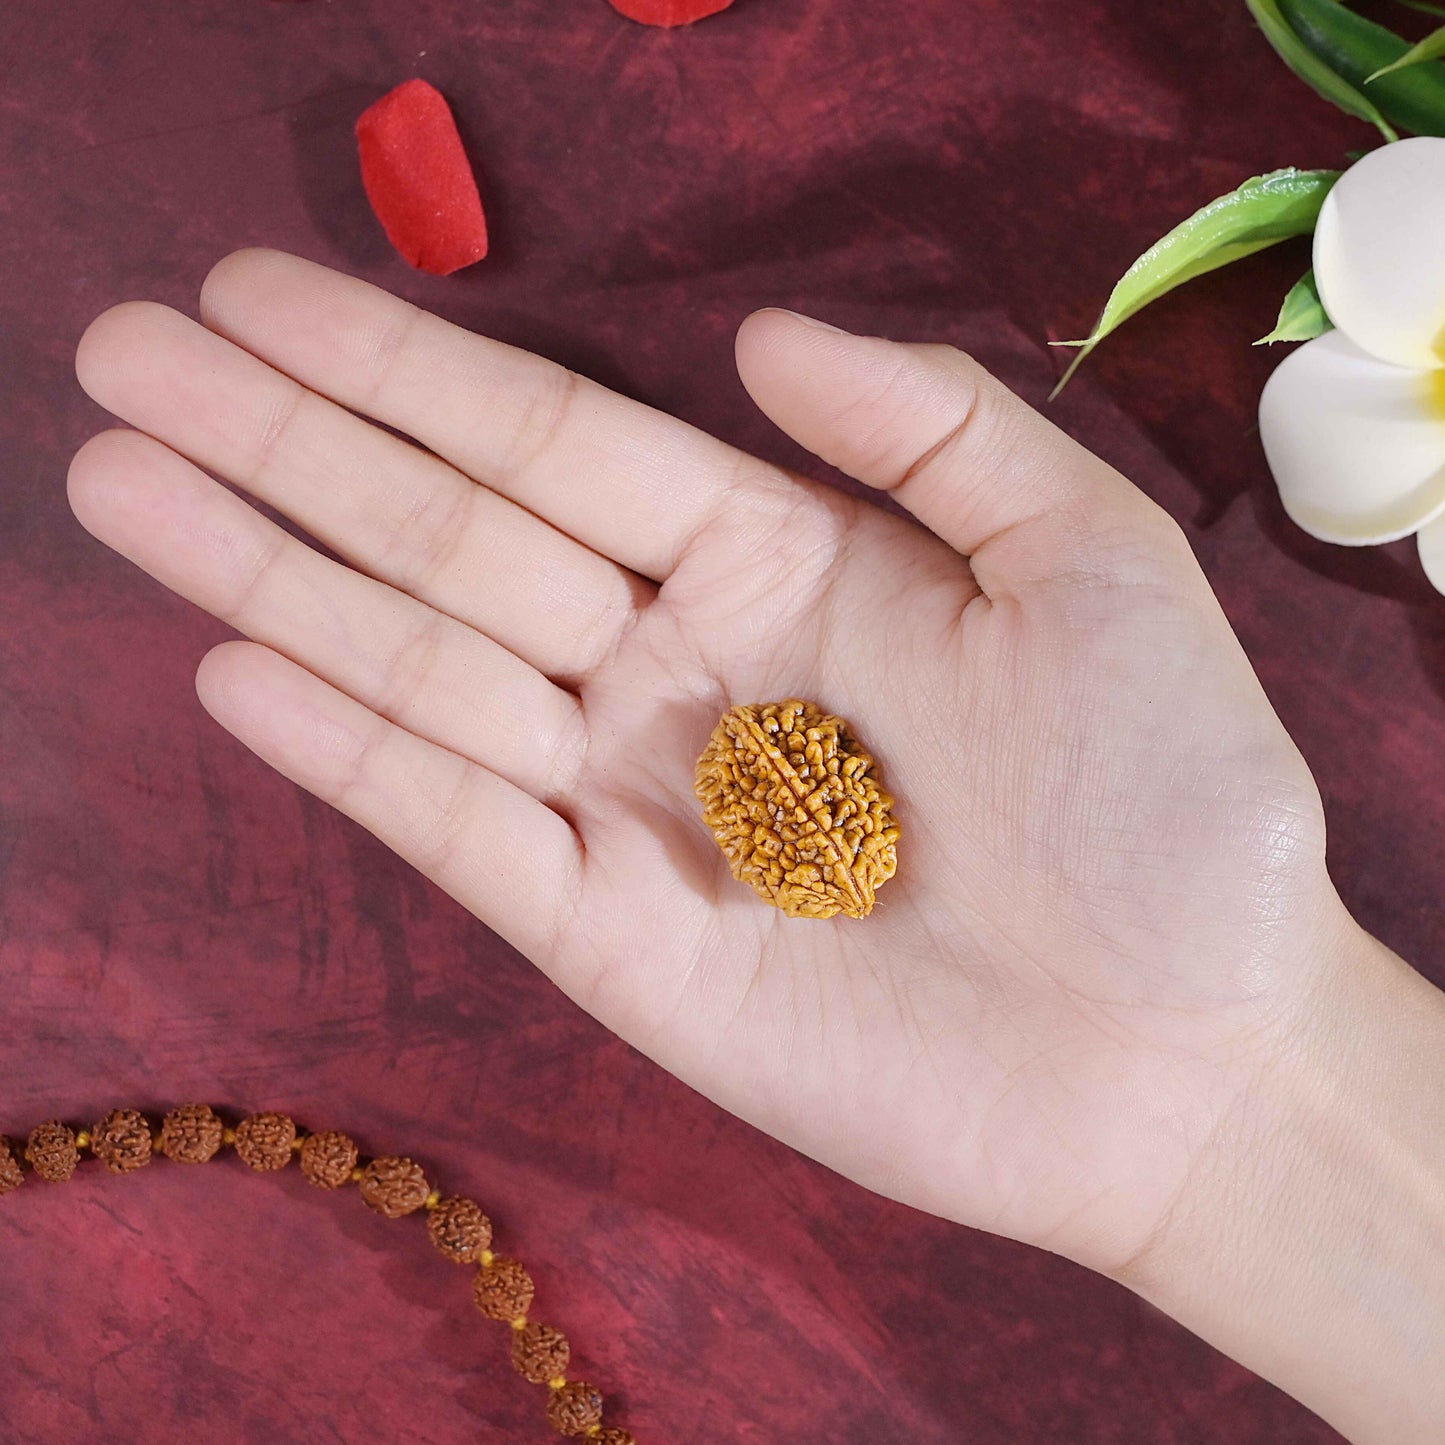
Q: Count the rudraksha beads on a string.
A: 12